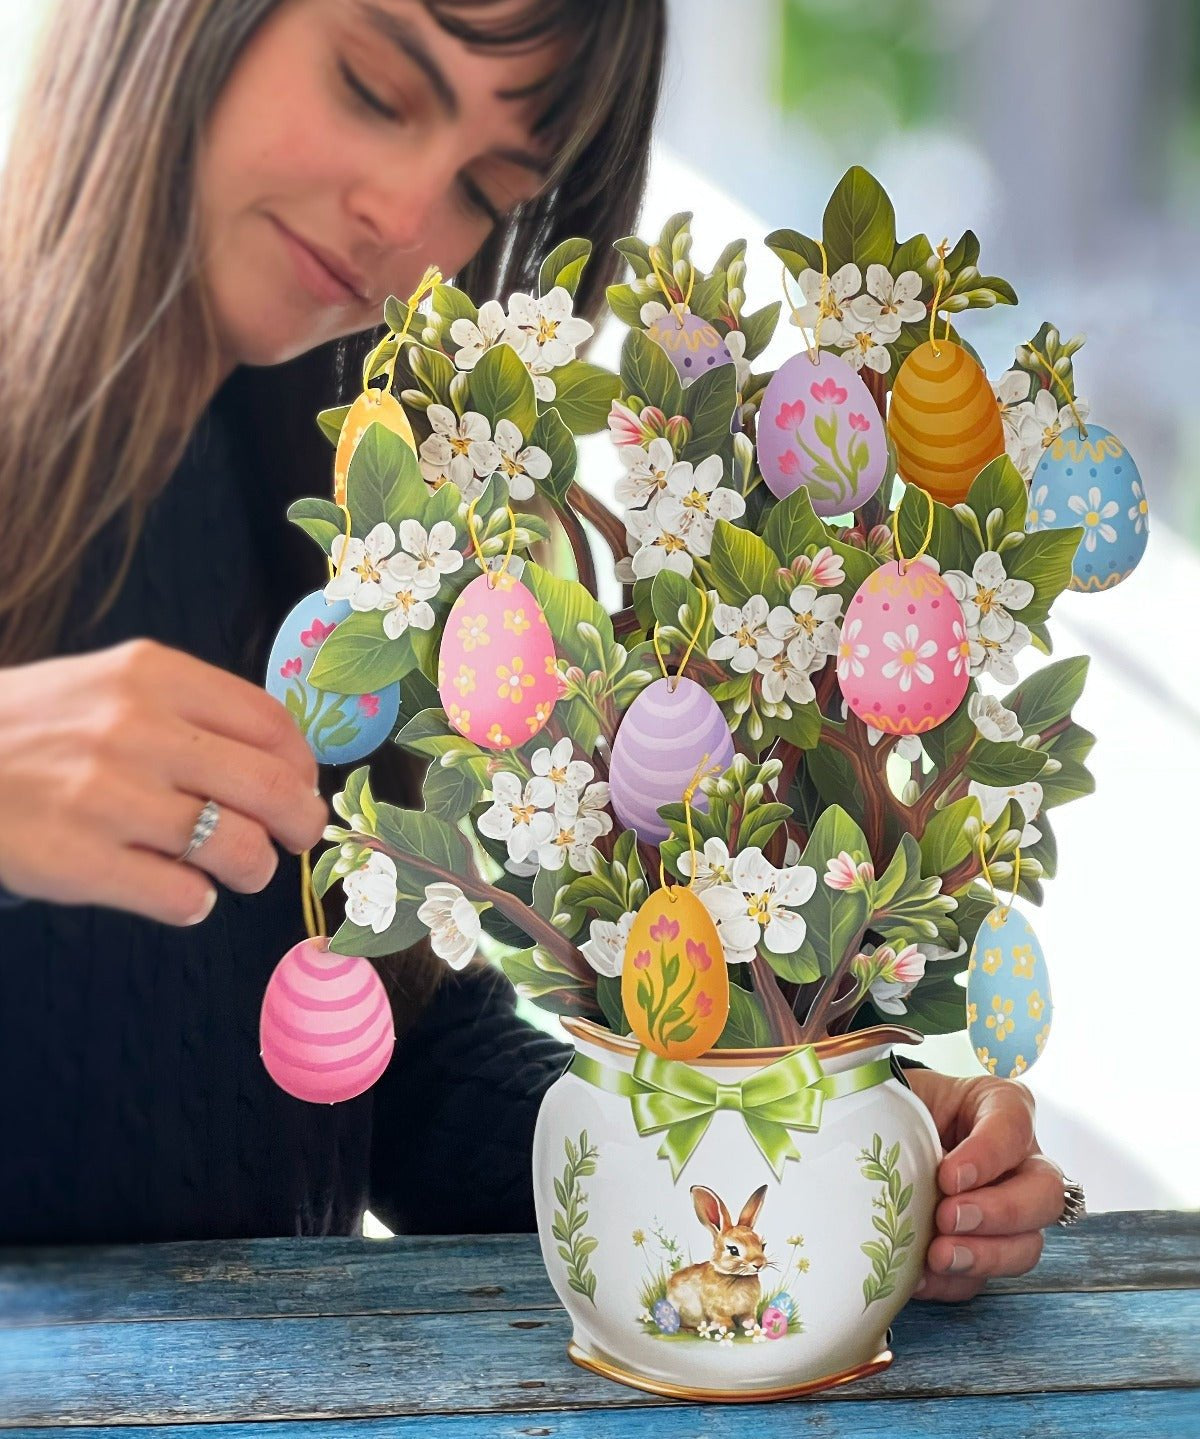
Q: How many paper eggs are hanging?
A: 12